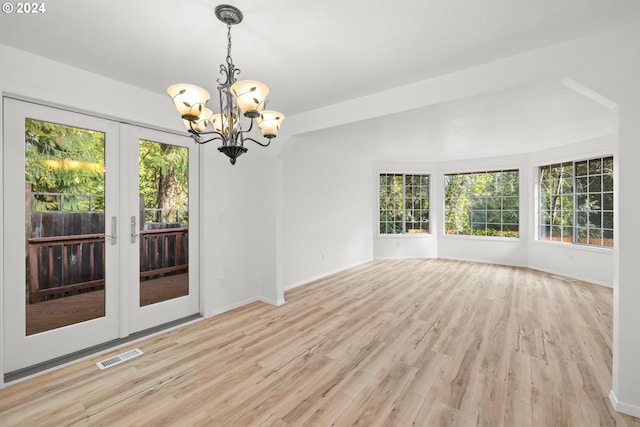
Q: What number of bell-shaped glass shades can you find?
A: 5